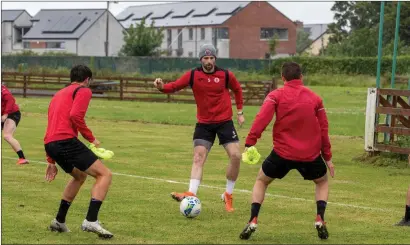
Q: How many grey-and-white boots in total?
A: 2